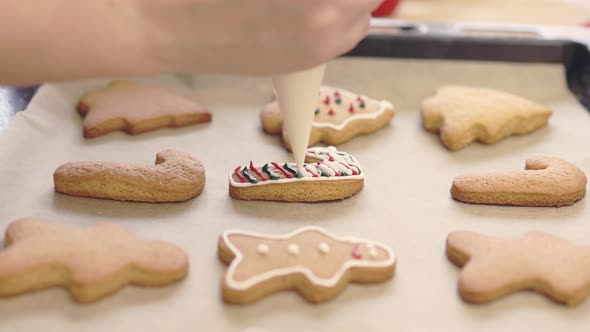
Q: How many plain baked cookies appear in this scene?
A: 6